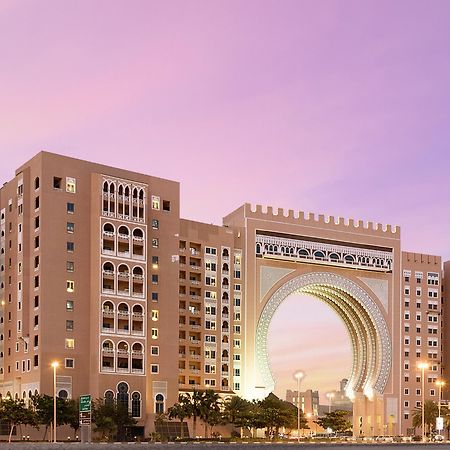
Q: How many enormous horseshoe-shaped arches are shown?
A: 1